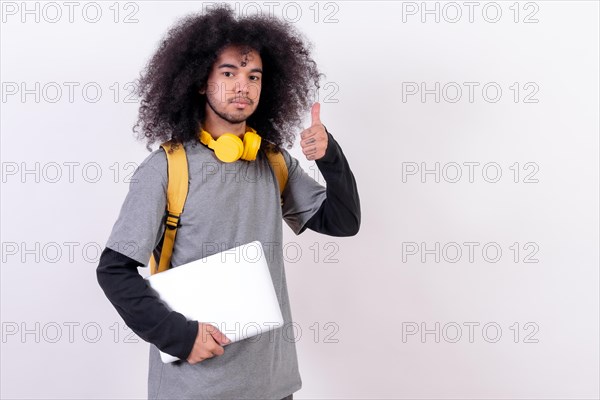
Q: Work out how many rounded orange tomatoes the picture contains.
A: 0